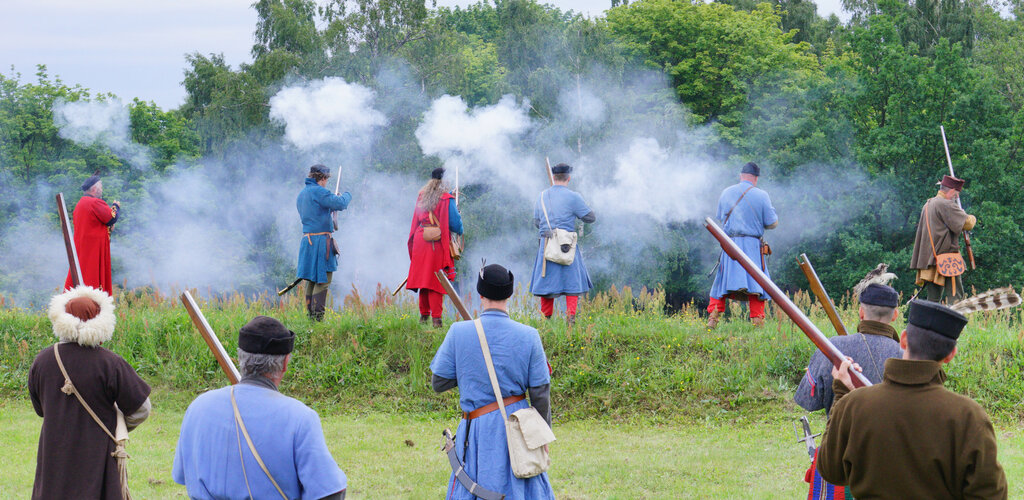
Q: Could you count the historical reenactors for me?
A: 11